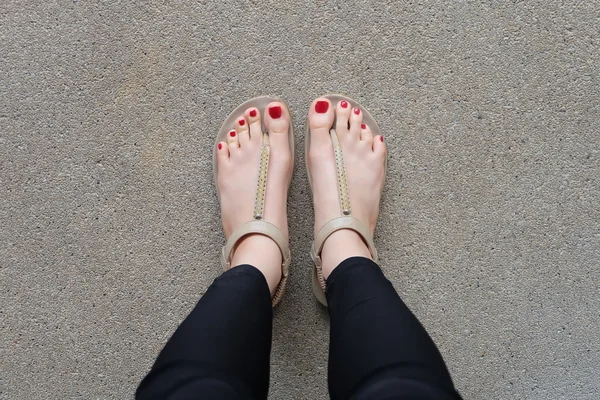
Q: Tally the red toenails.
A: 10